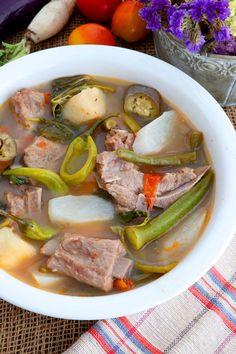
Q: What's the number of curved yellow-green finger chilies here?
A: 3